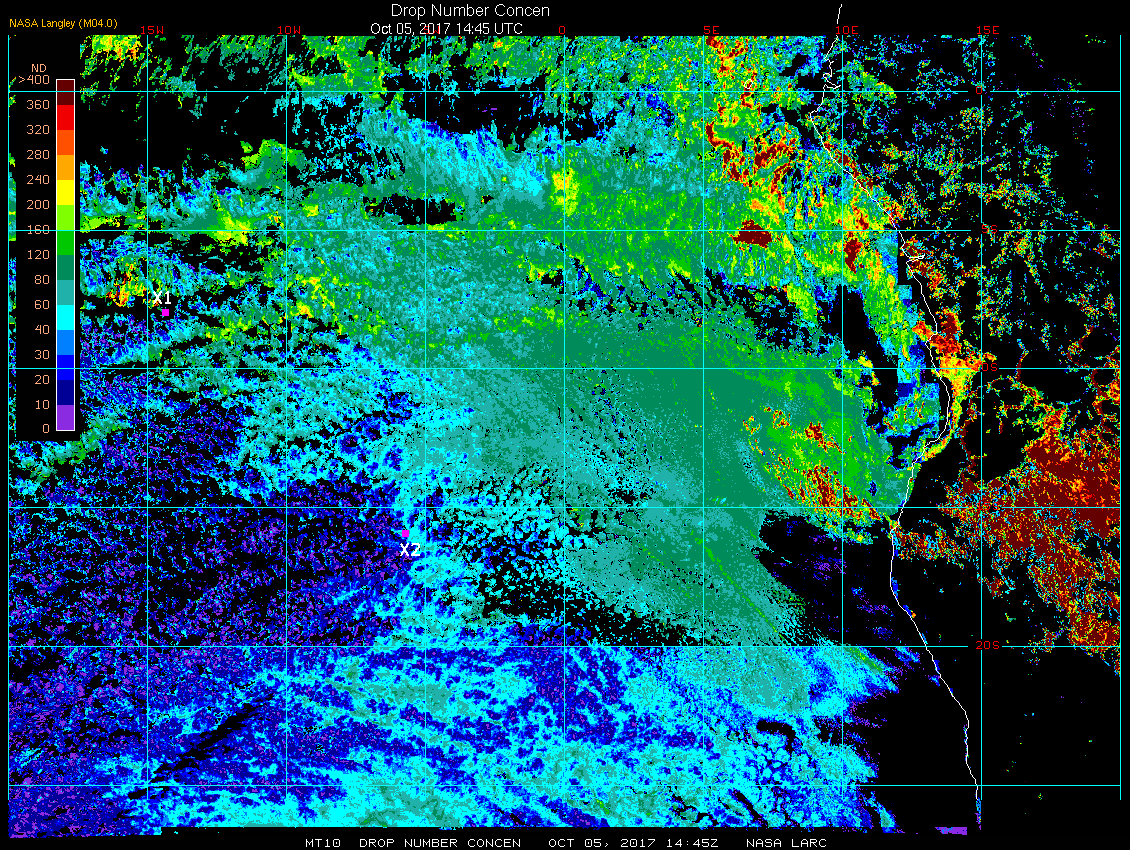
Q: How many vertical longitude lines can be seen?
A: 9